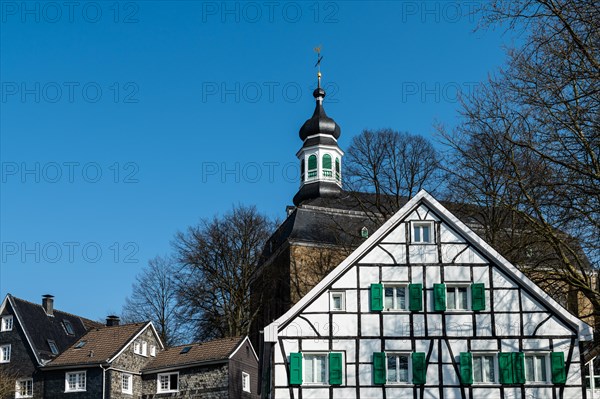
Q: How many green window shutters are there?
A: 12